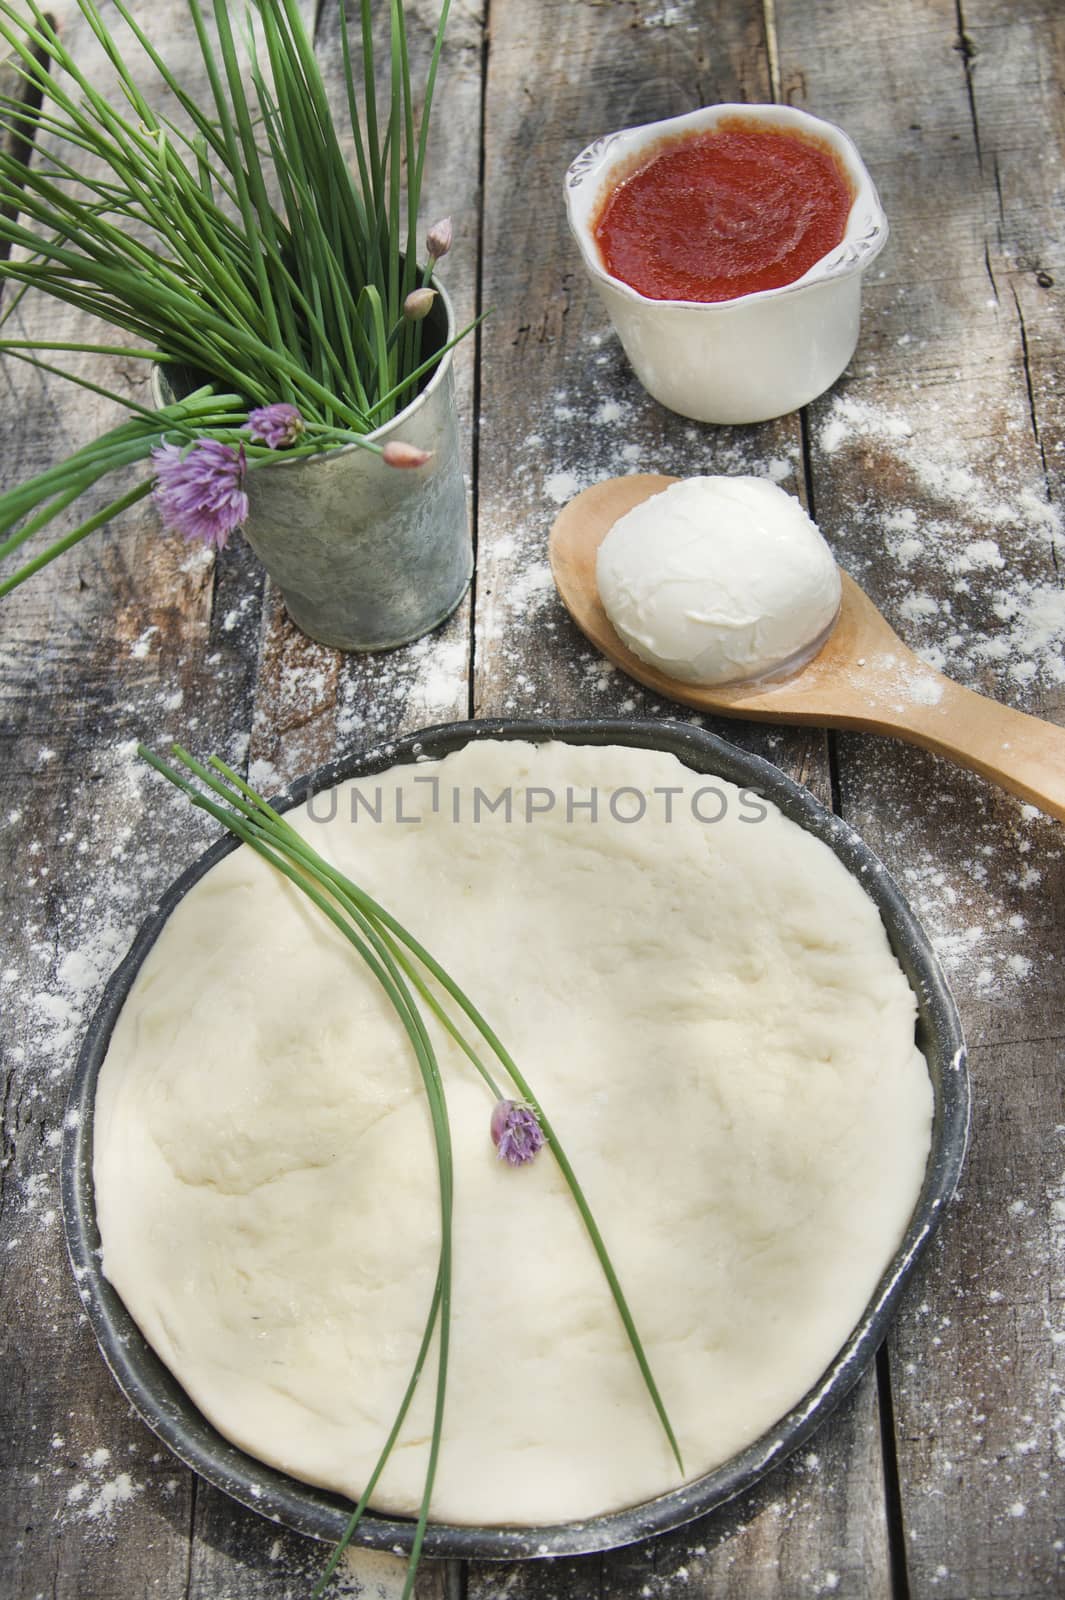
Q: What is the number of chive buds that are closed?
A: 3